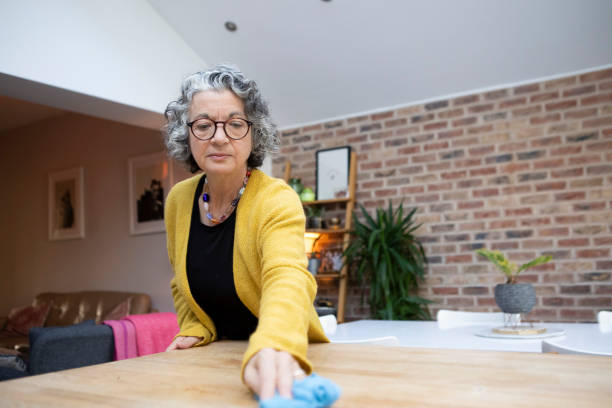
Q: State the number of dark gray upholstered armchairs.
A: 1